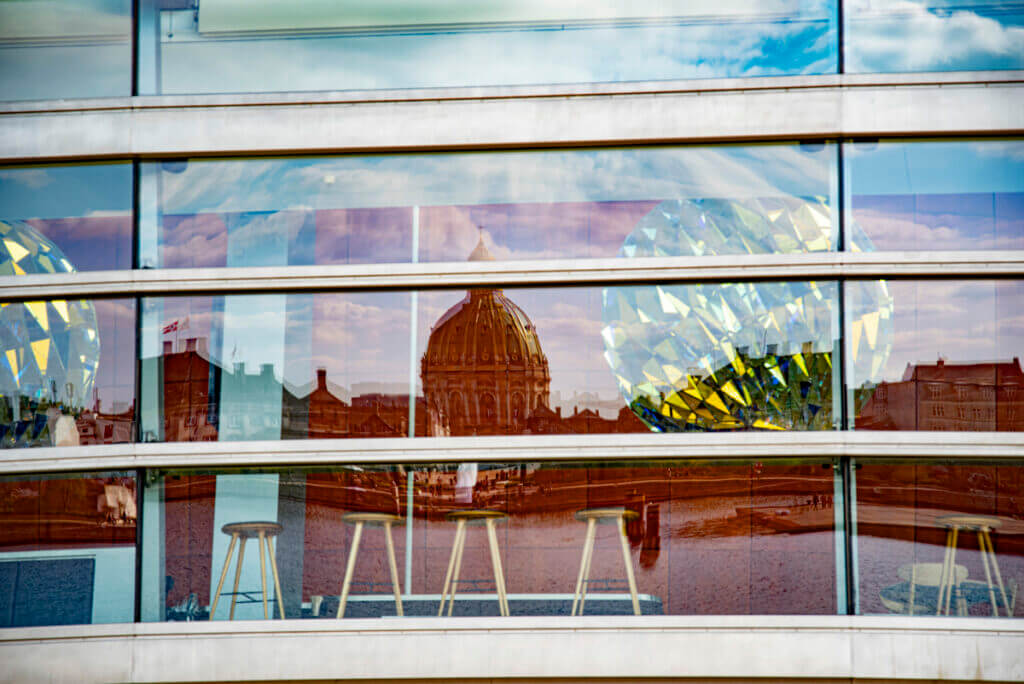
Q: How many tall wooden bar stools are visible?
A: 5